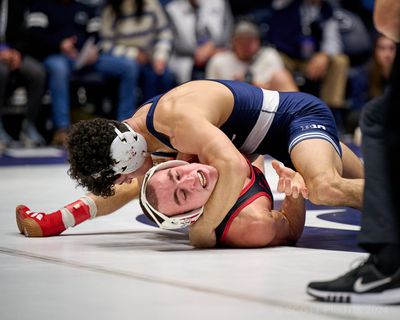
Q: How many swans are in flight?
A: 0